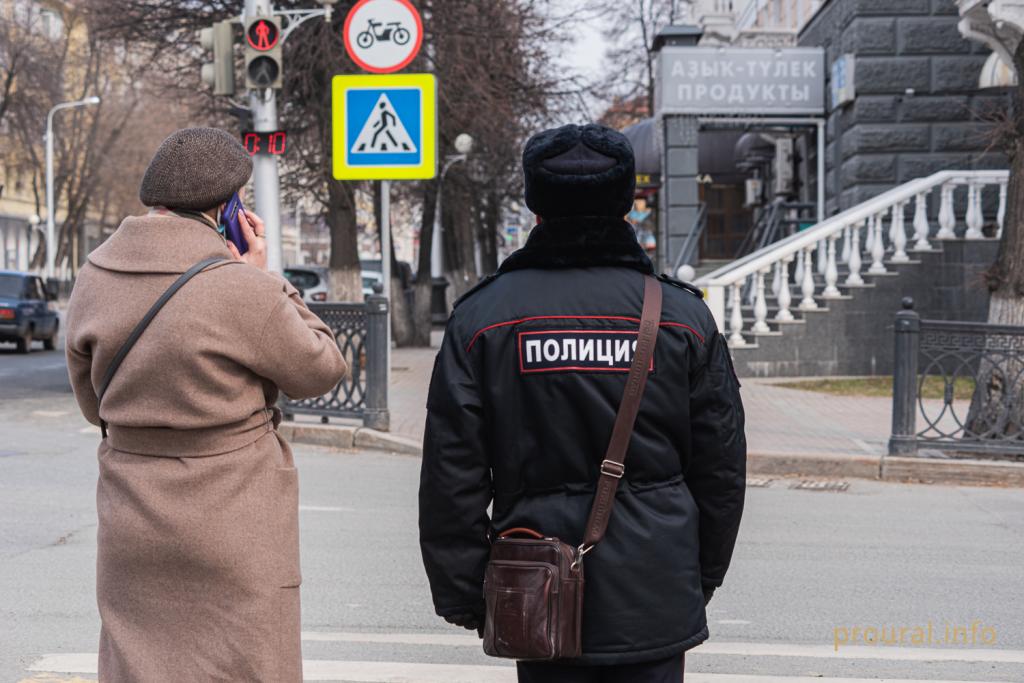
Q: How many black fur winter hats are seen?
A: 1